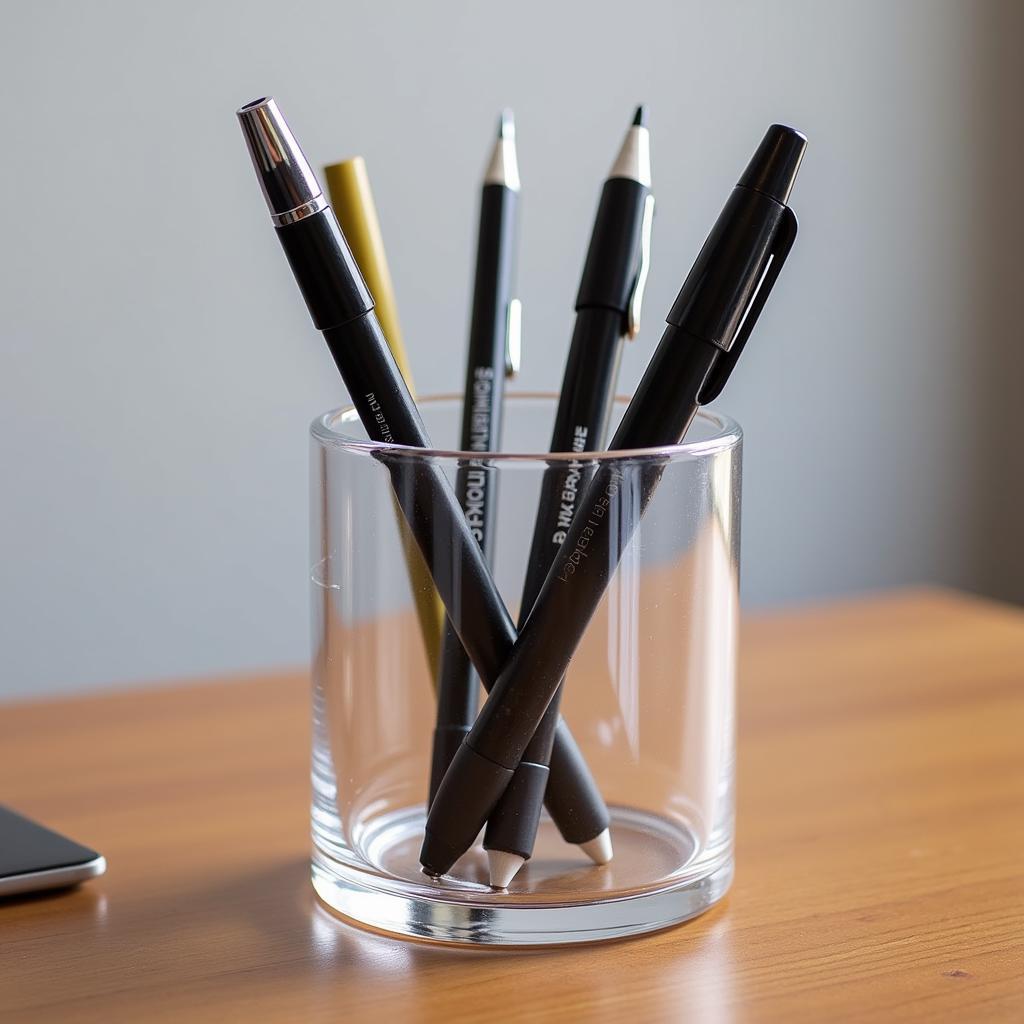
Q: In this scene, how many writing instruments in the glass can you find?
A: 5